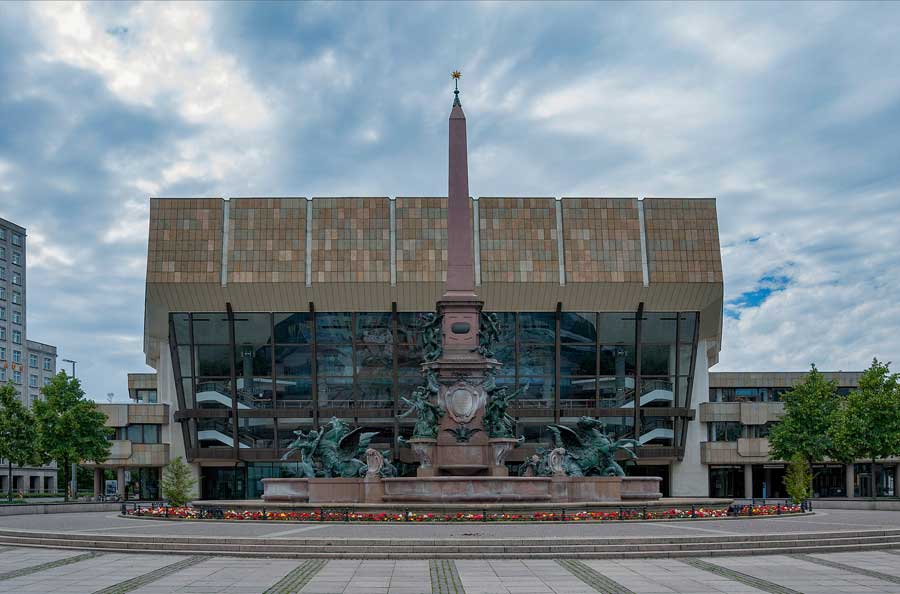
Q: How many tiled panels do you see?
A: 7